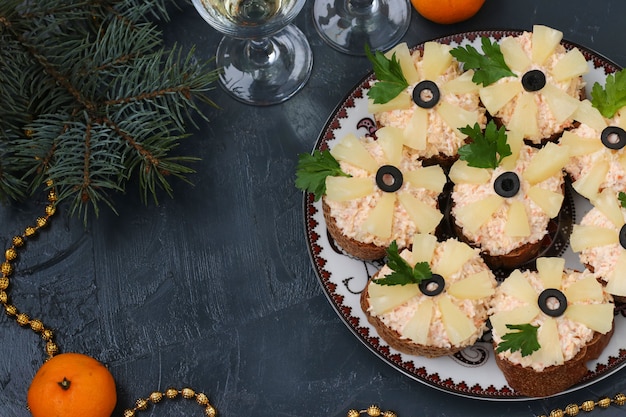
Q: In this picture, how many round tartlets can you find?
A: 8